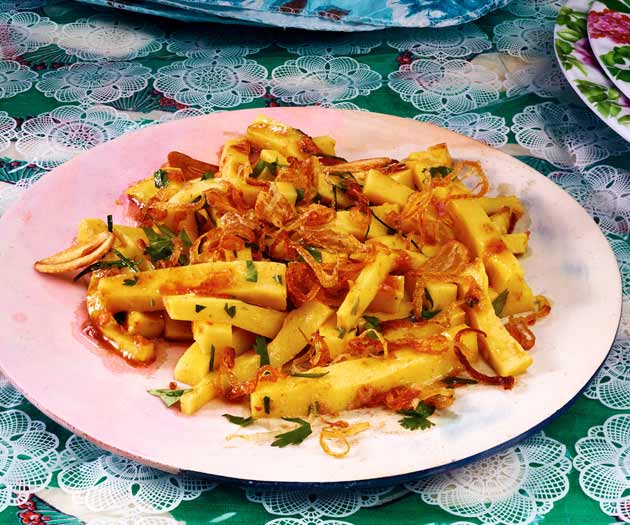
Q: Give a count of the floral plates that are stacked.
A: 2